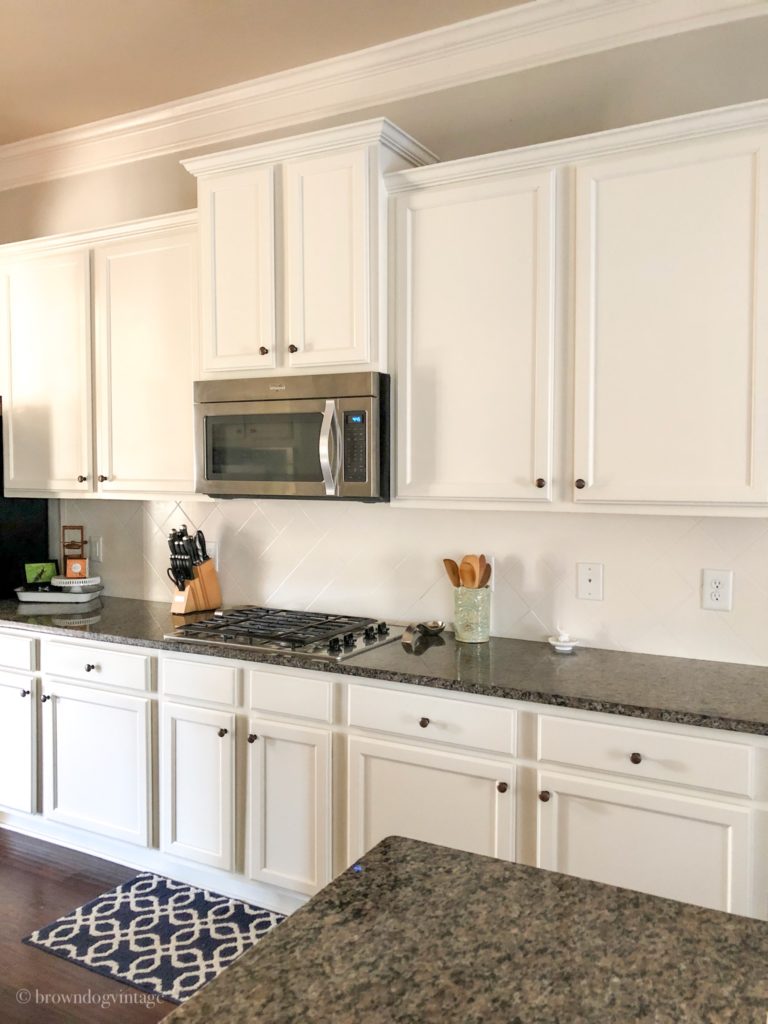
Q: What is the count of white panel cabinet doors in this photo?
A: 12